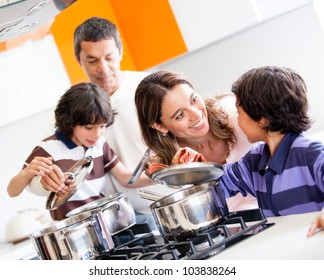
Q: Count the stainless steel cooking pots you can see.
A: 3